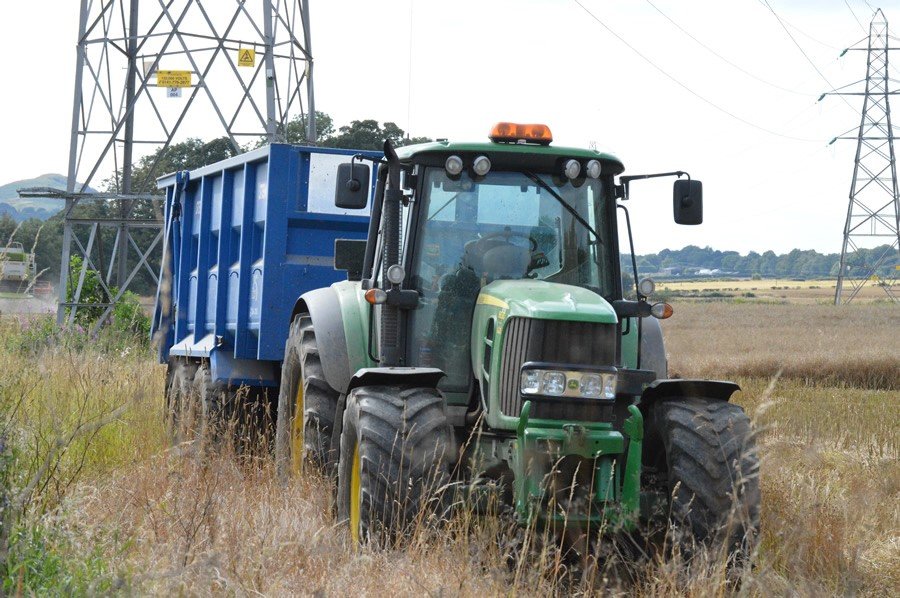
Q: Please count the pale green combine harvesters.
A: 1